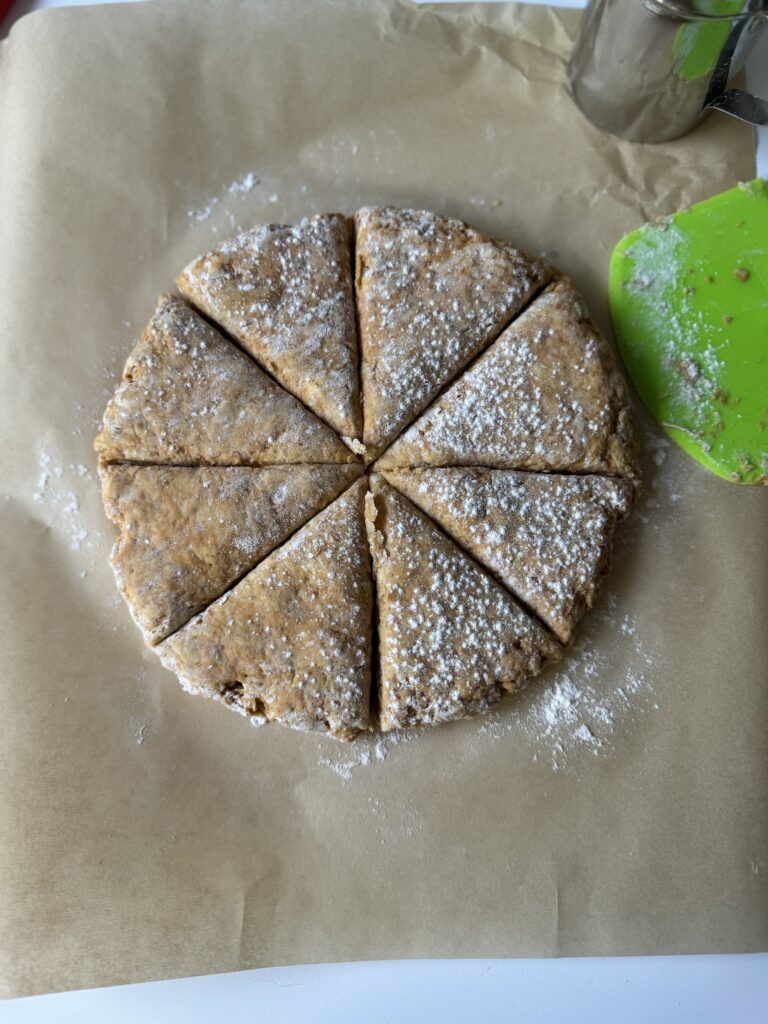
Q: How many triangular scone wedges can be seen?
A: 8